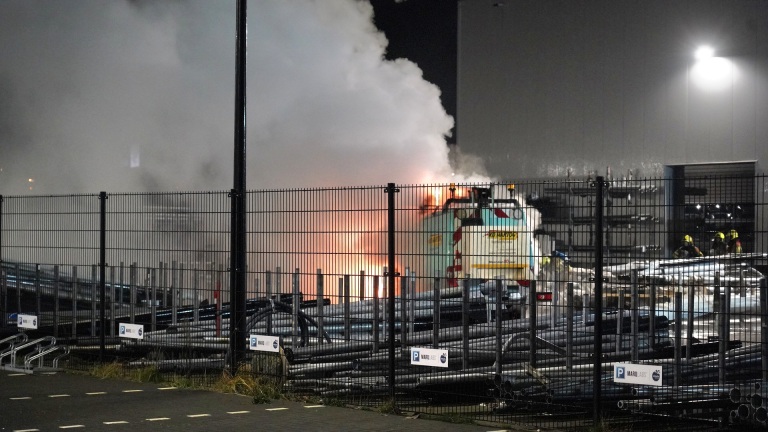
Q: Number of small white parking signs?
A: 5